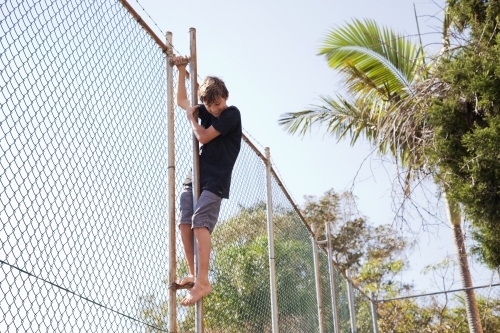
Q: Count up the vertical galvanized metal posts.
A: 7